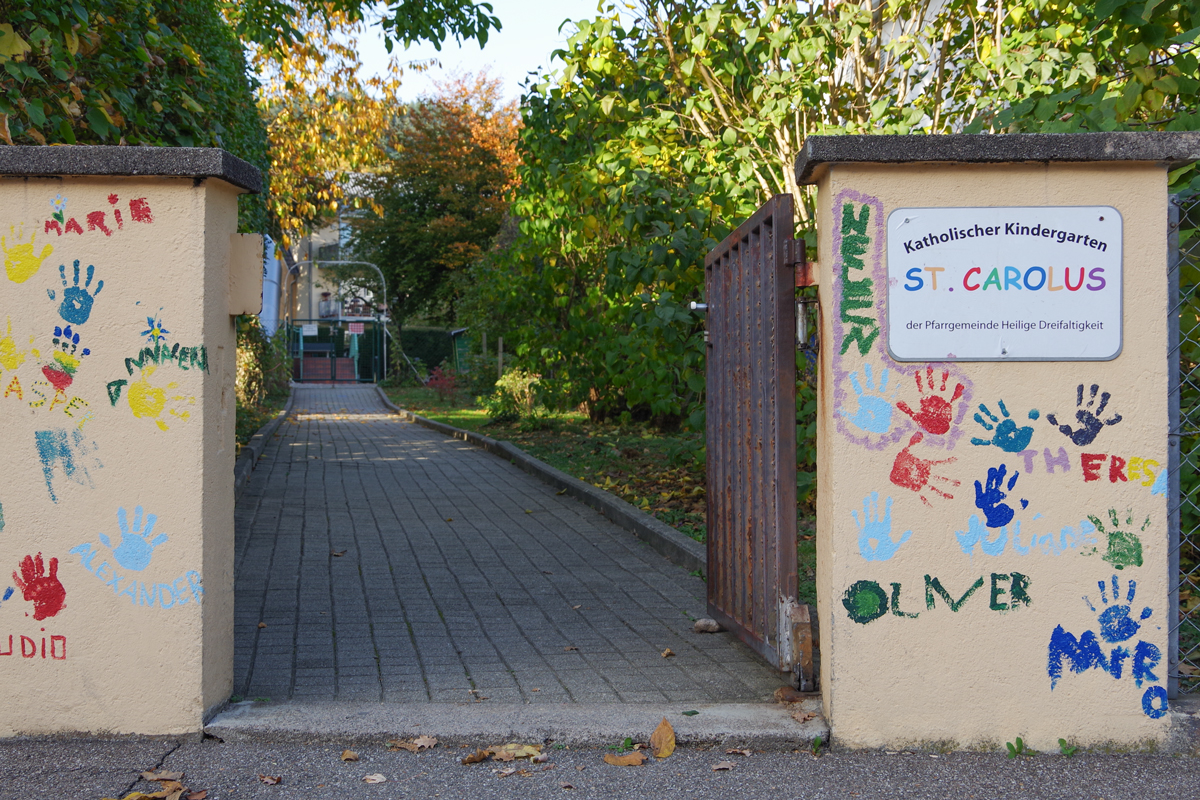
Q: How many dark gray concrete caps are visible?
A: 2